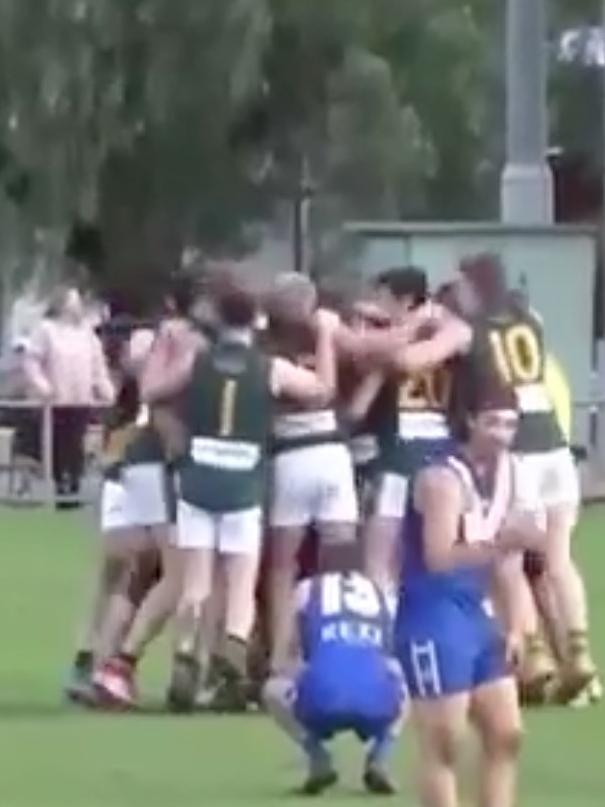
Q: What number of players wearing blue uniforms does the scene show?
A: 2